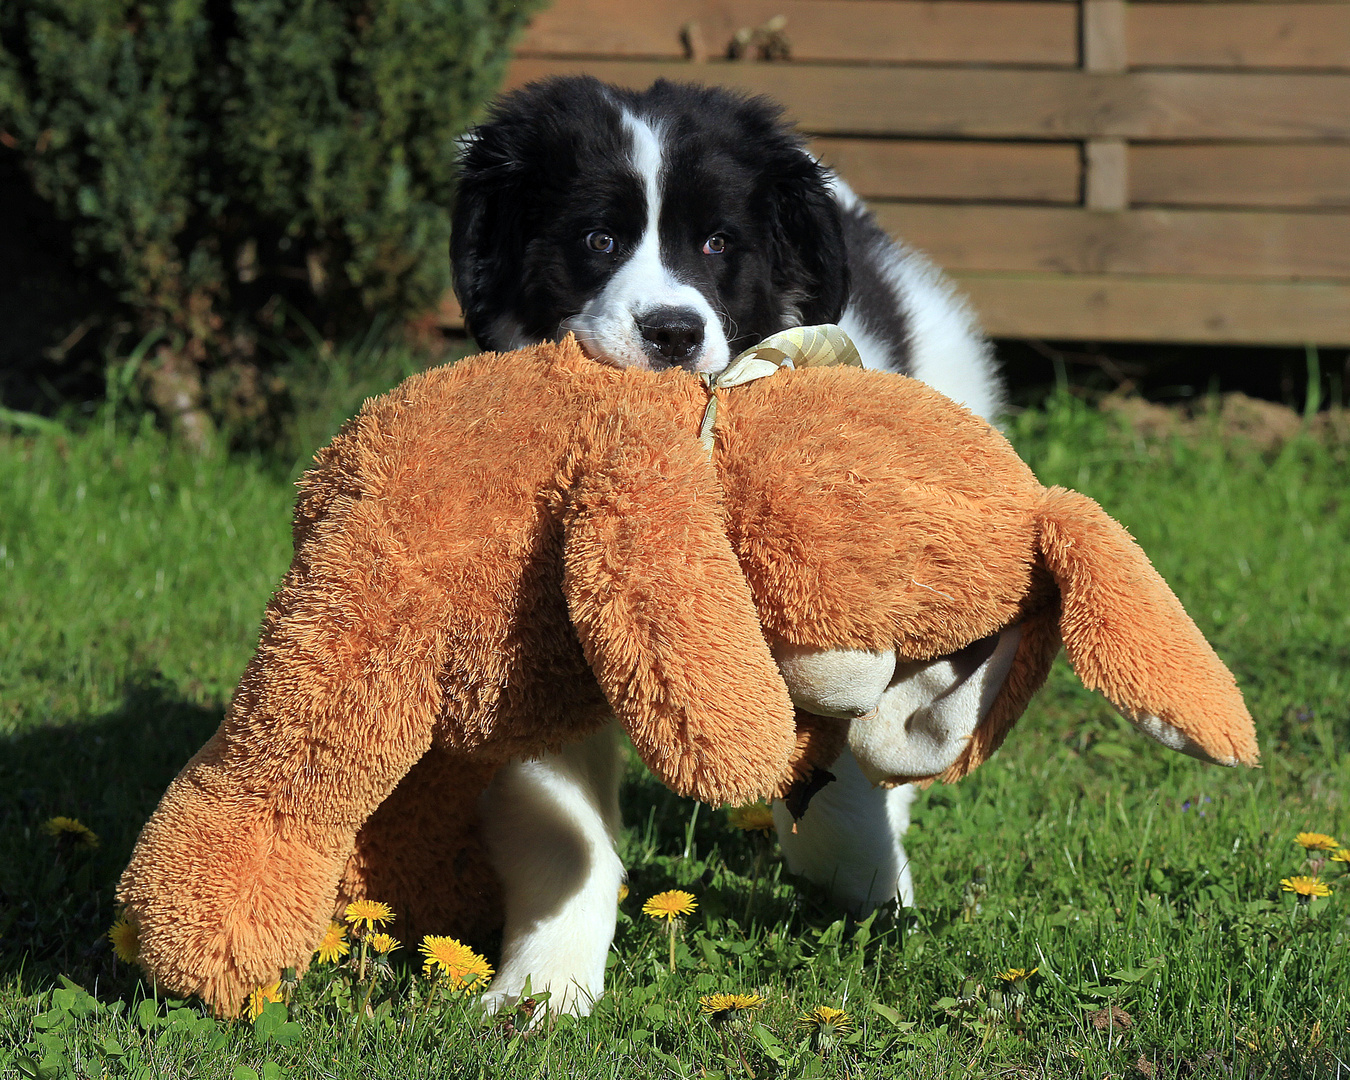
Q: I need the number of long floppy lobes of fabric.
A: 2